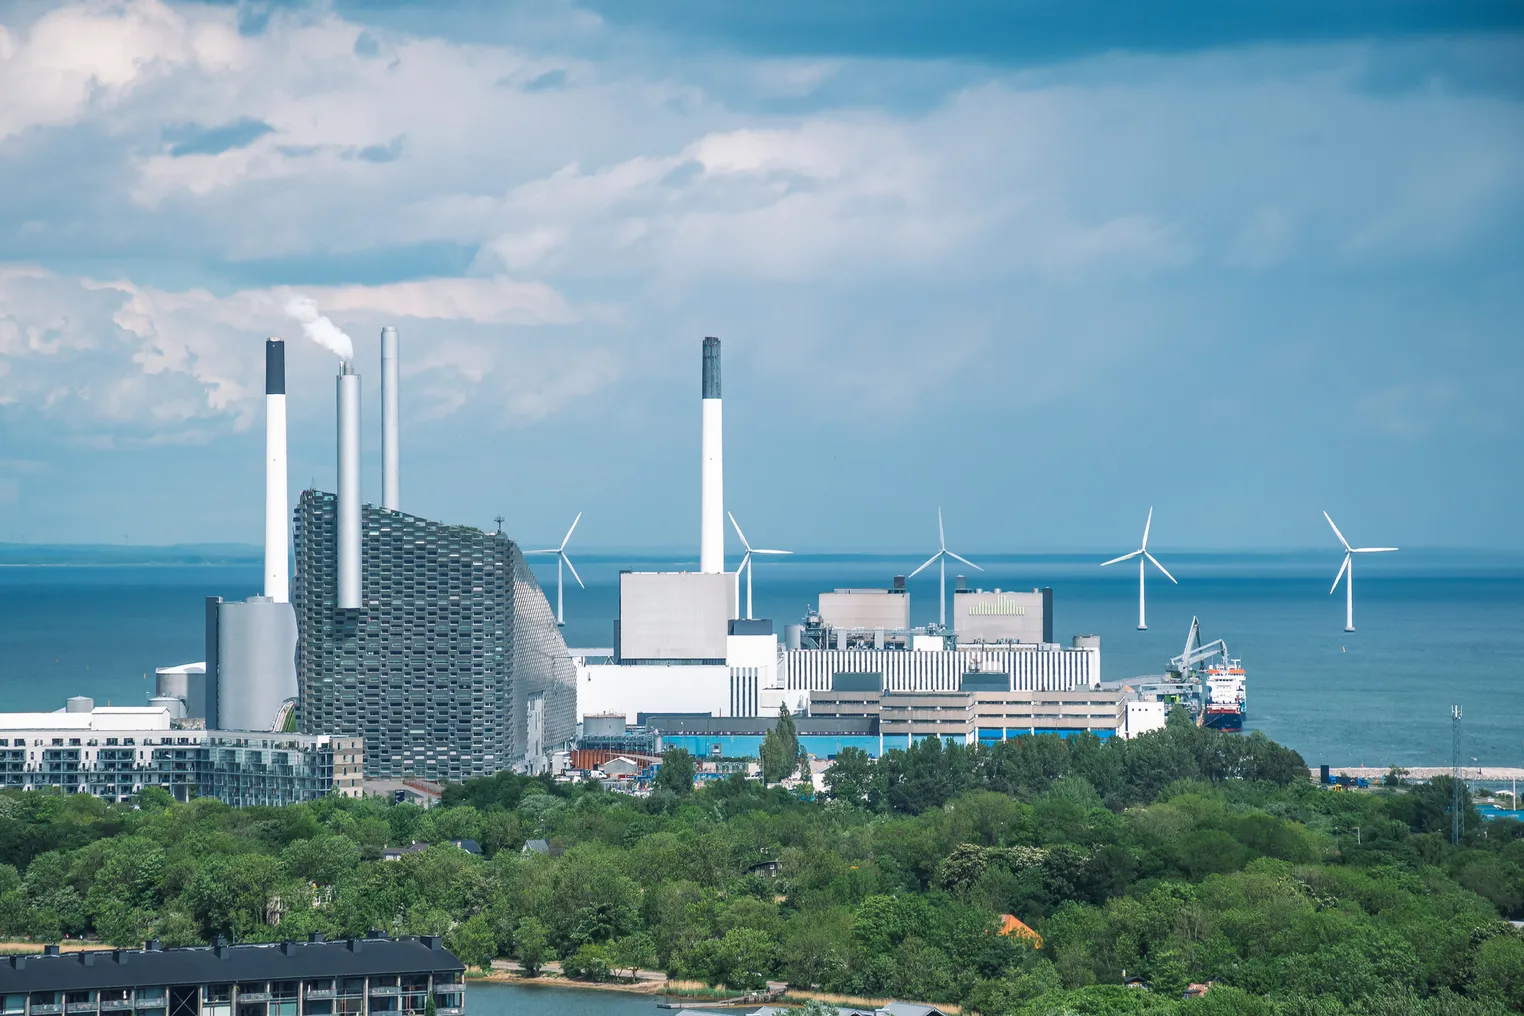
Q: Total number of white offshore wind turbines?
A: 5